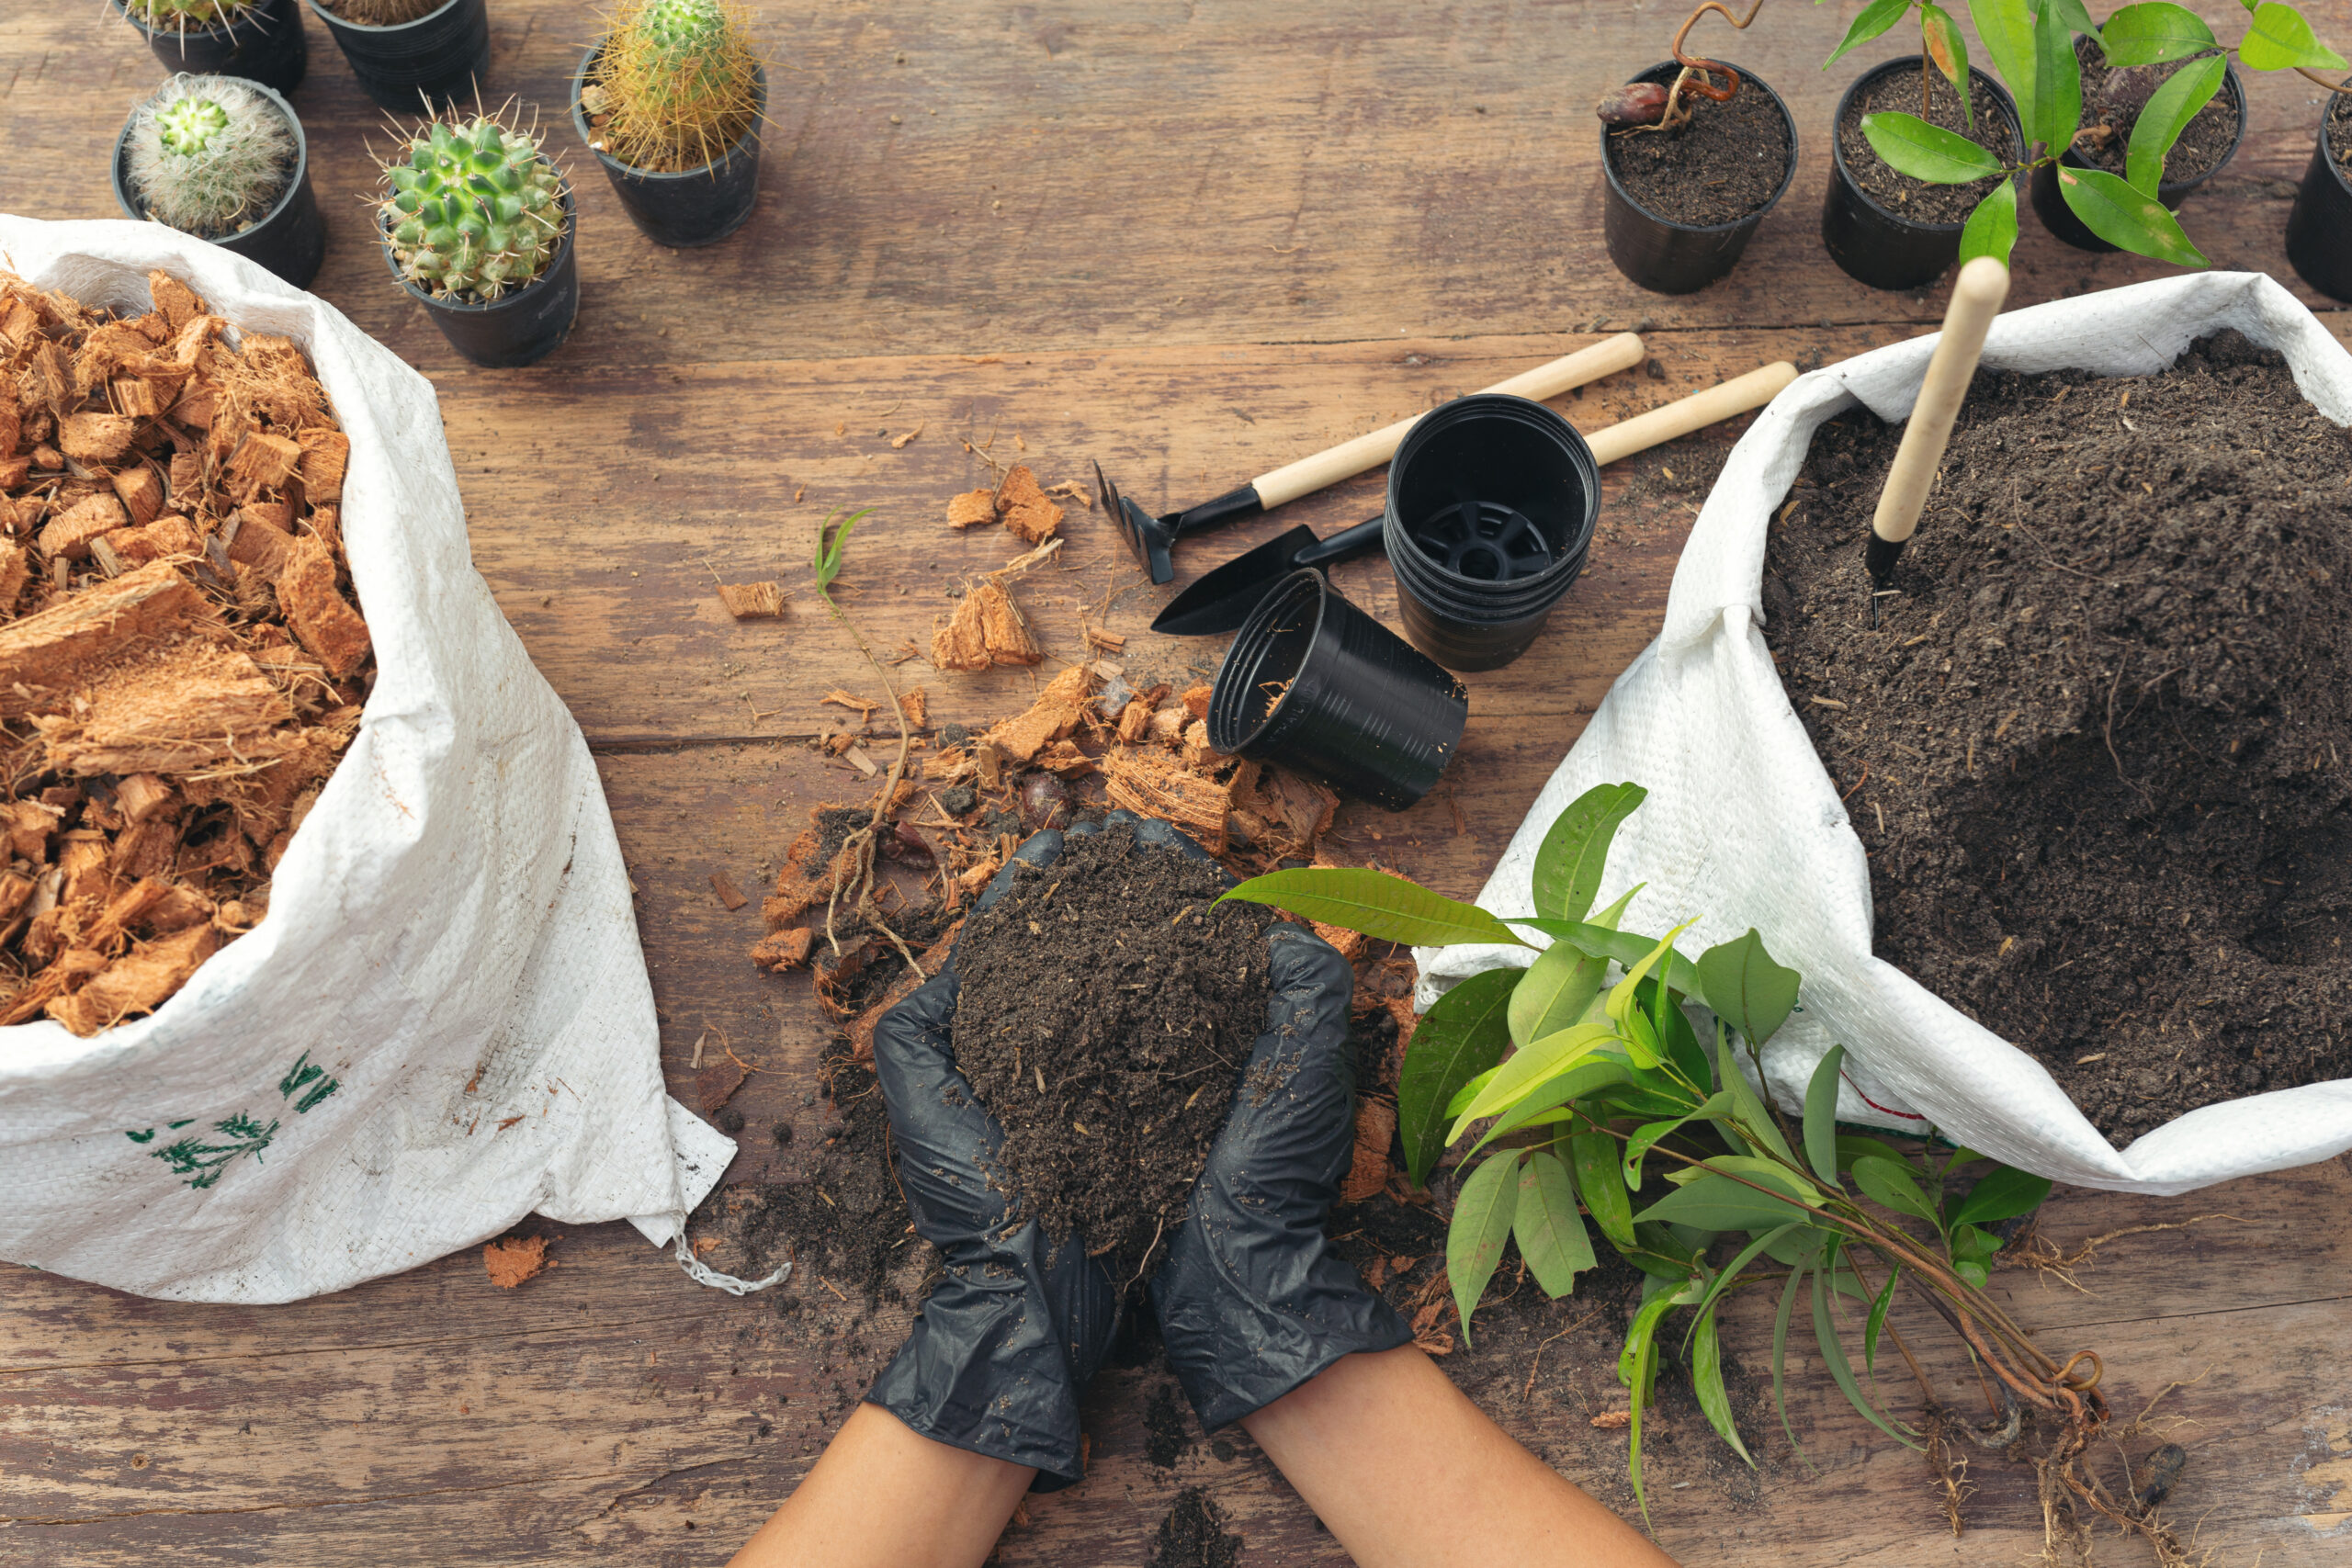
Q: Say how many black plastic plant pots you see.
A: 14